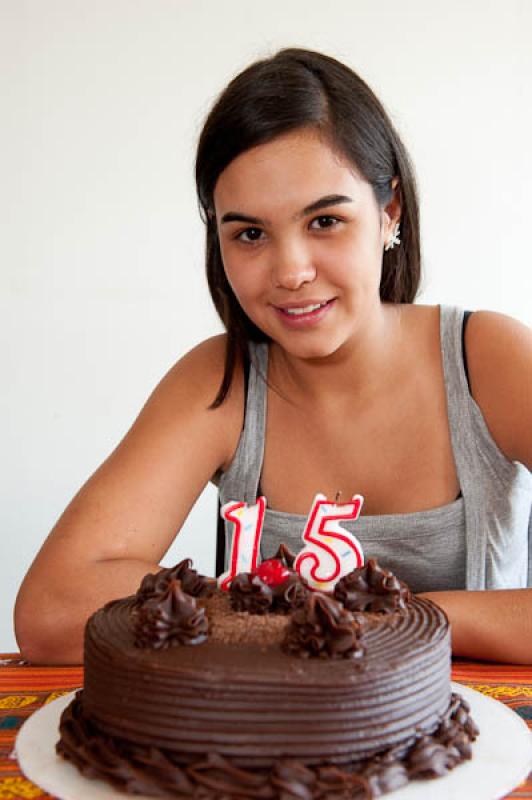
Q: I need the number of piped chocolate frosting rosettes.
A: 6